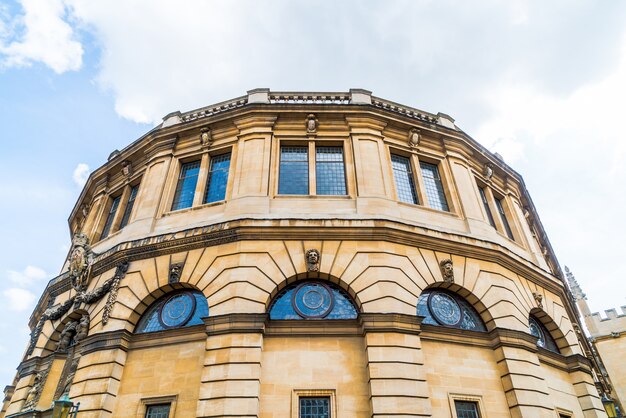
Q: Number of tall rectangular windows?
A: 10